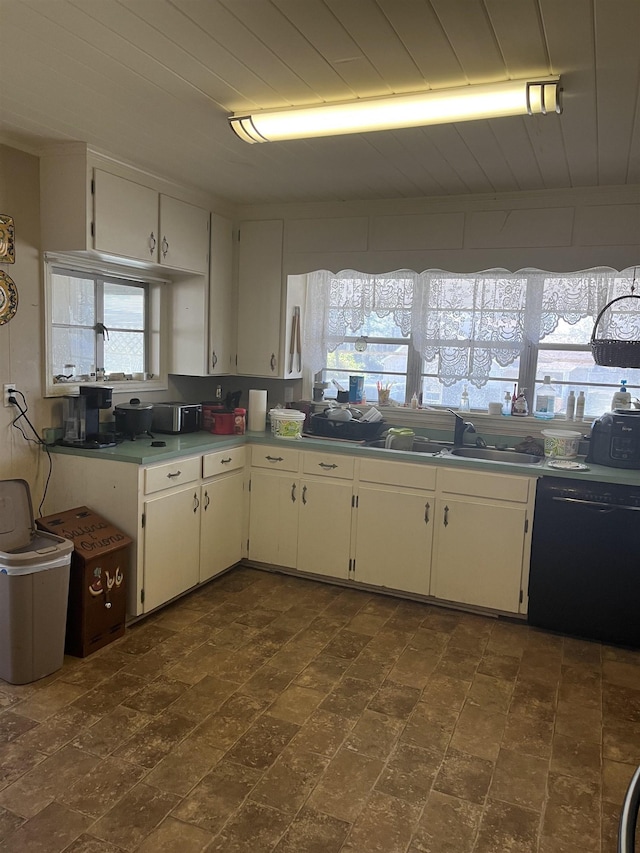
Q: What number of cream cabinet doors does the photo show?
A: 10